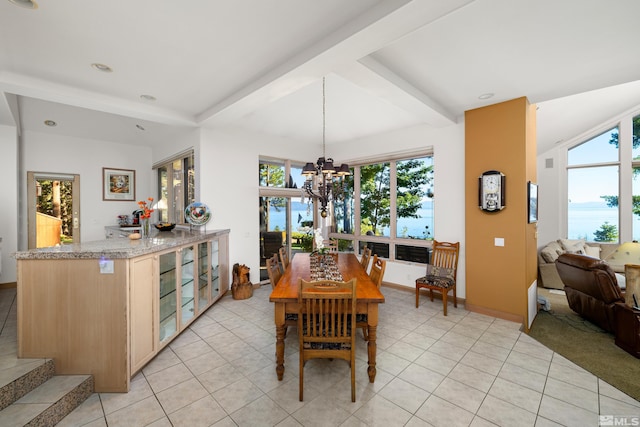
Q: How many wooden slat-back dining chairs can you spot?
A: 7